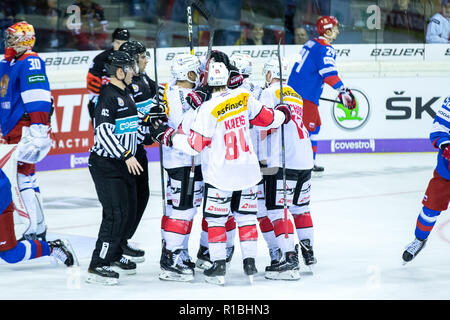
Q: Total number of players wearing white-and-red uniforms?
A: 5